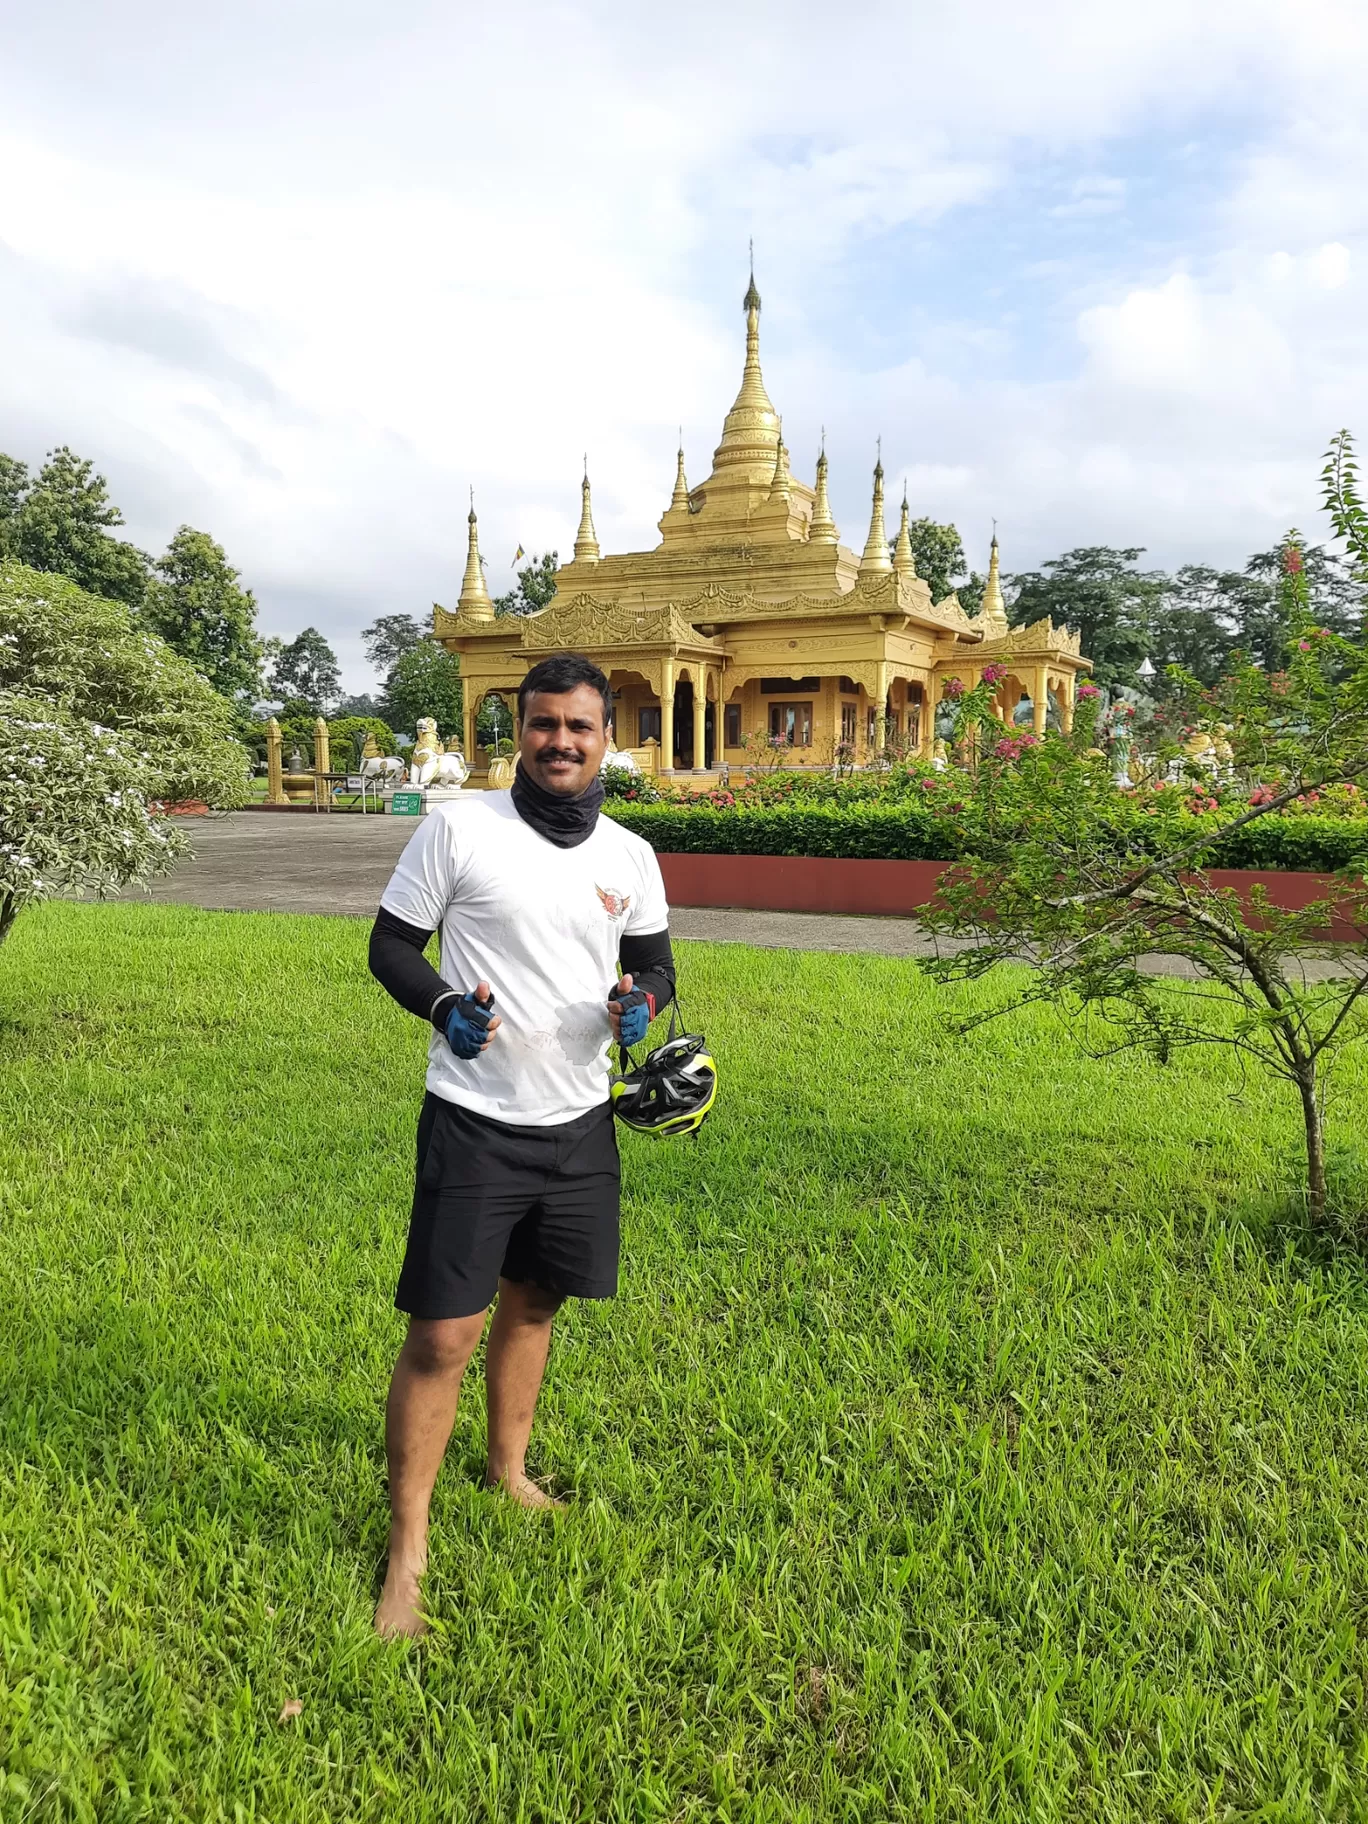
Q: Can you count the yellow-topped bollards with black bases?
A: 0